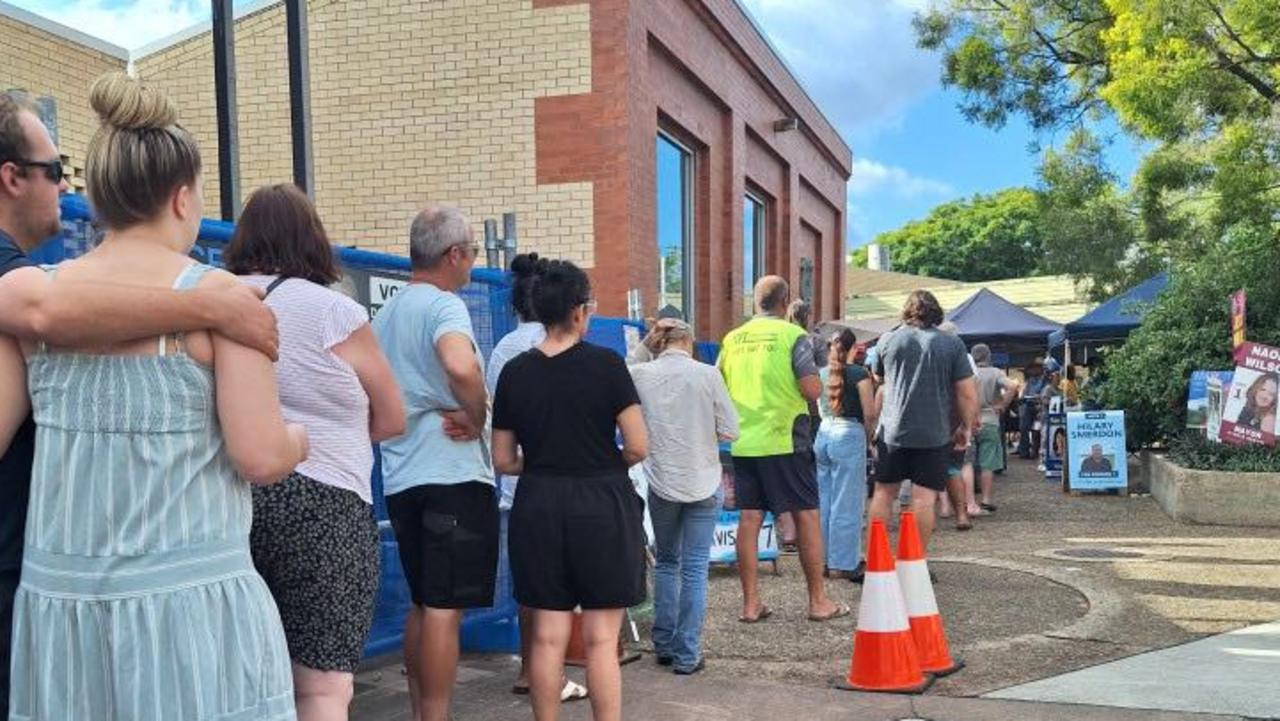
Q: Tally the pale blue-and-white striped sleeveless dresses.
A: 1